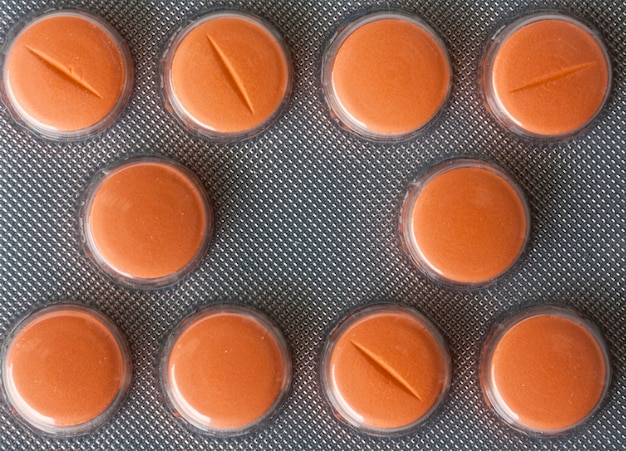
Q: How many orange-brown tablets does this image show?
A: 10